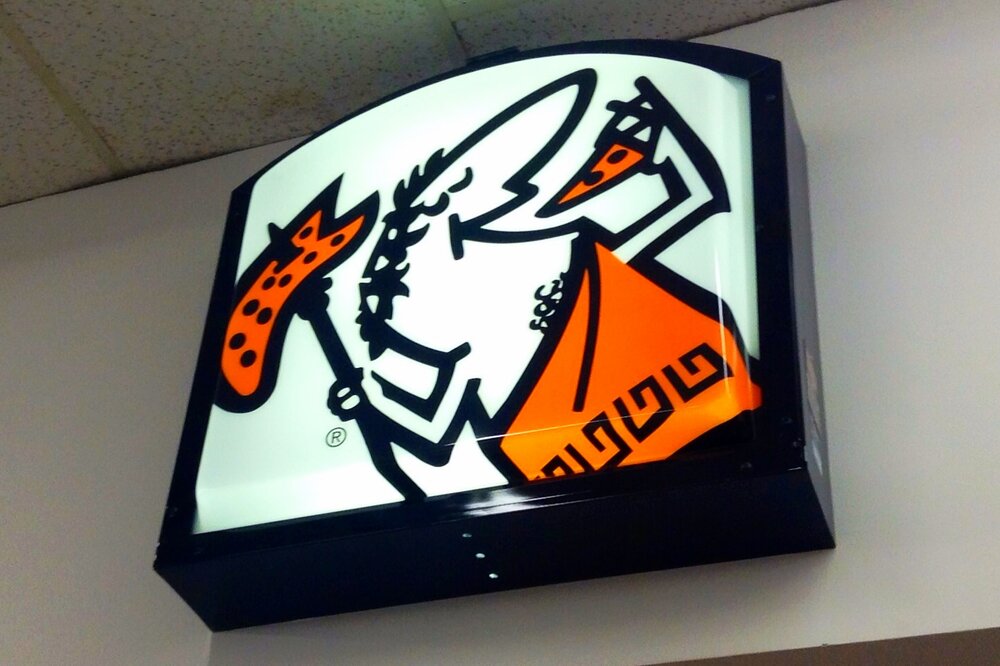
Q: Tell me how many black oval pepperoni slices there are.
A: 11